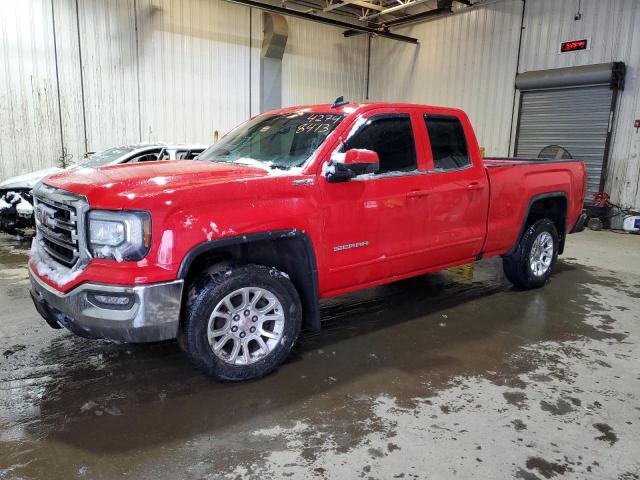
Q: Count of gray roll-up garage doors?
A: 1